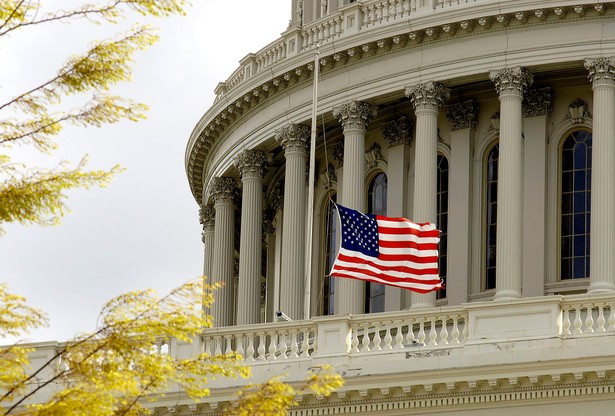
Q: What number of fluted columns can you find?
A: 8